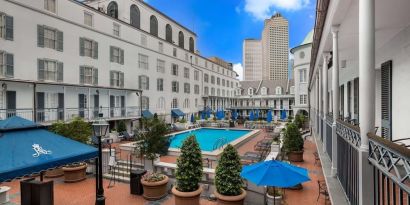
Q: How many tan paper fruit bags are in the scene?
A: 0